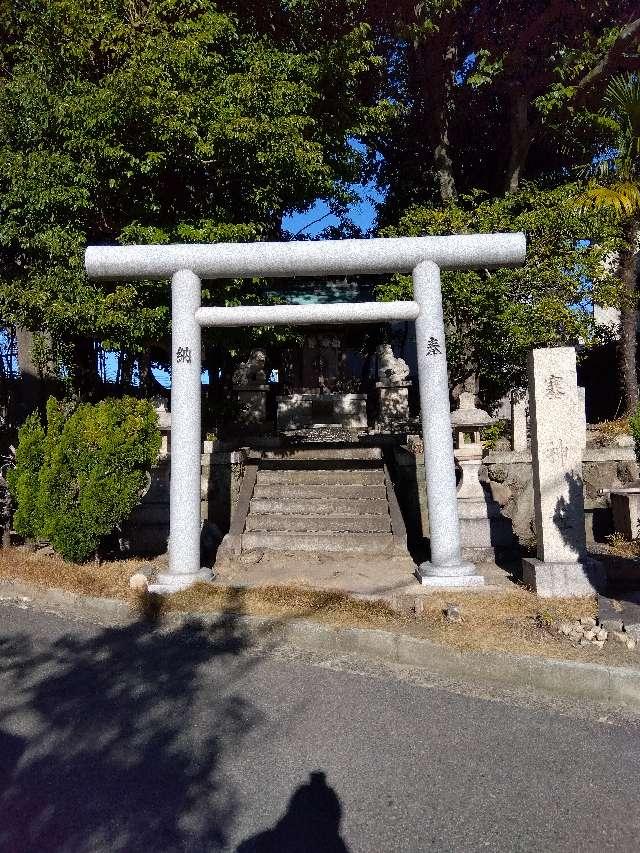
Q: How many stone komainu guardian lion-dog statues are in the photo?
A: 2